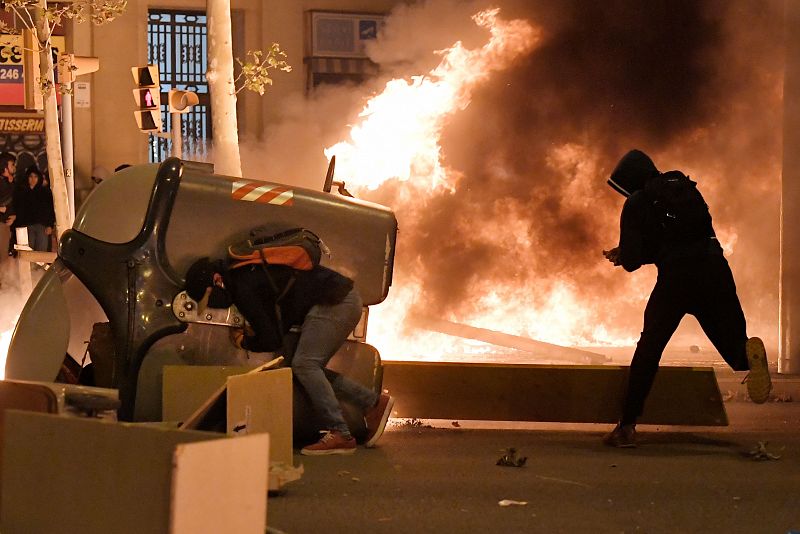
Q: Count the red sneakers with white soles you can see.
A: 2